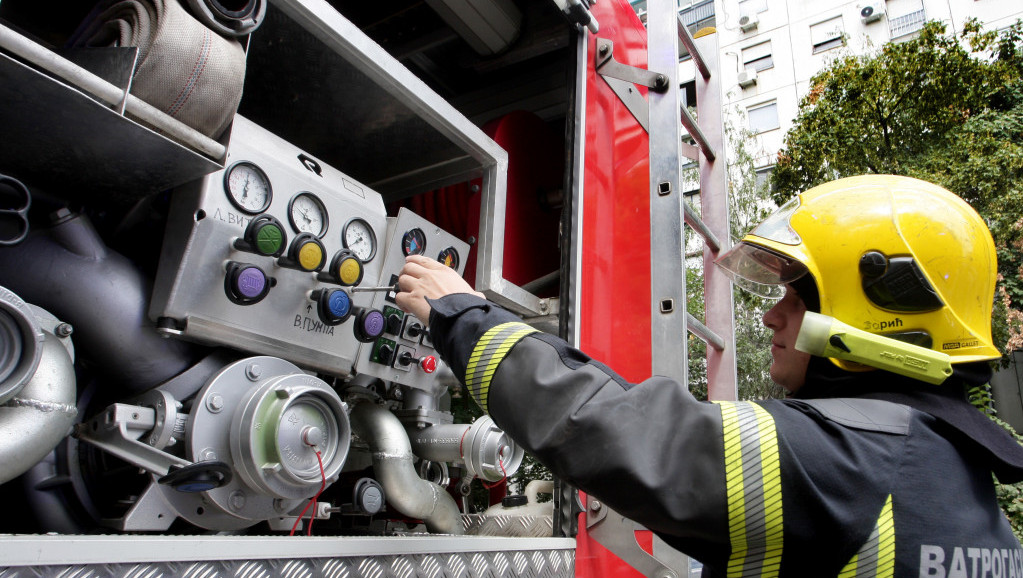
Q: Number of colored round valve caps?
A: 6